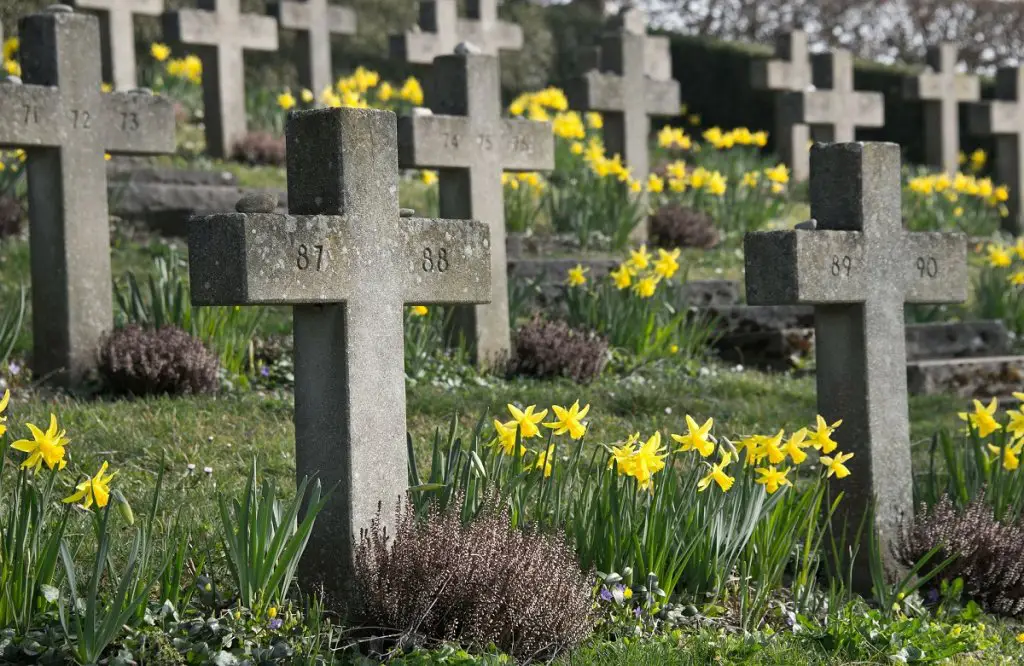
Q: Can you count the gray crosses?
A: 15